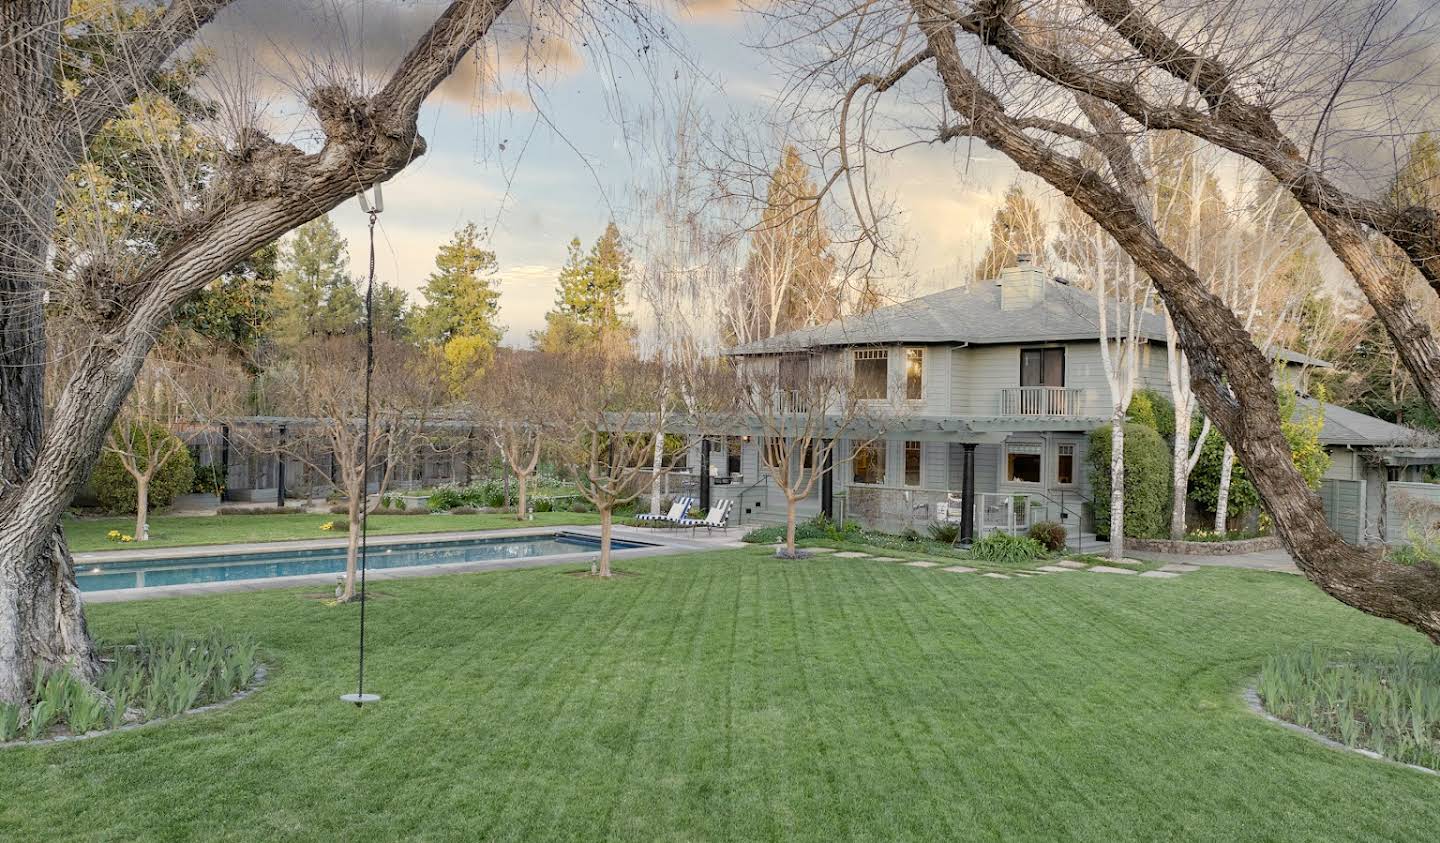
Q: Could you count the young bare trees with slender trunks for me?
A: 5